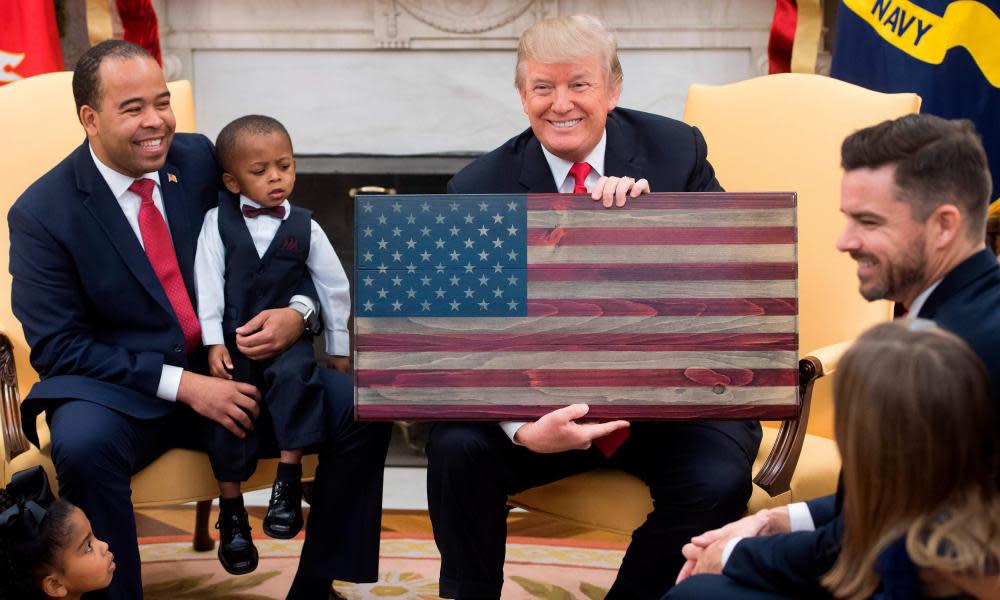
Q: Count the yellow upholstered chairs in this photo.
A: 2